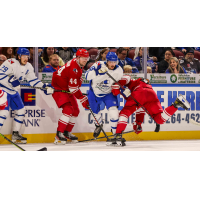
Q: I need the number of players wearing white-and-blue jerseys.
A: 2